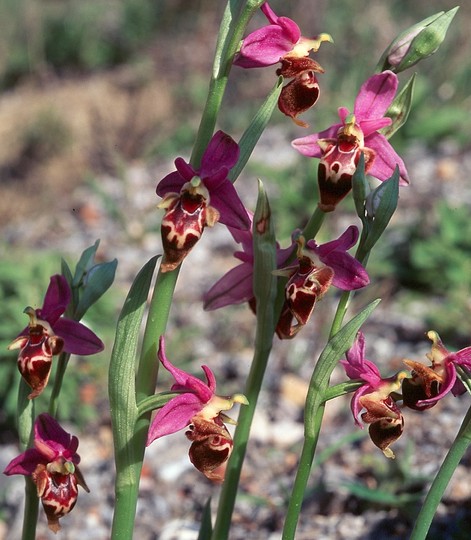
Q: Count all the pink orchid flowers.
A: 10